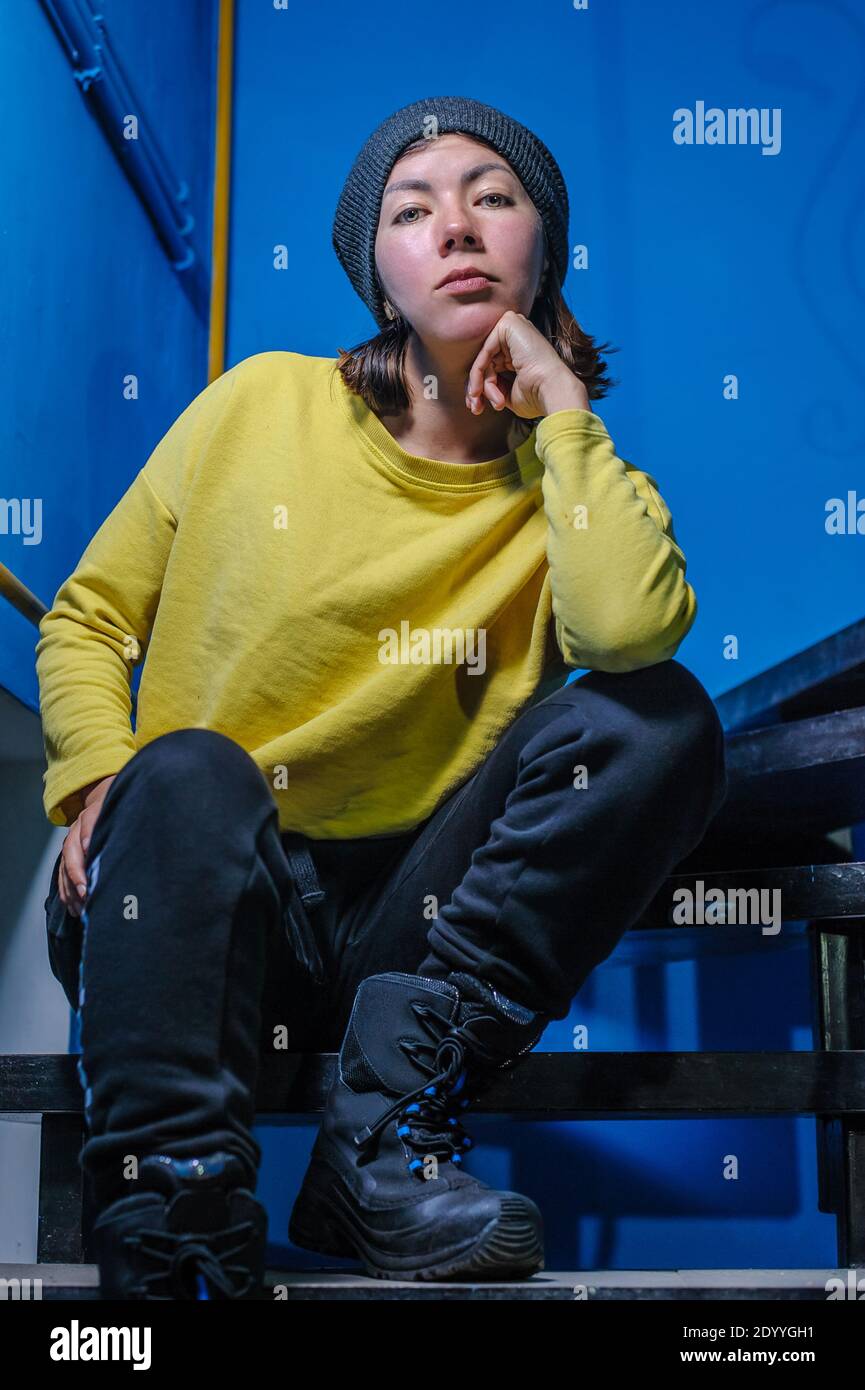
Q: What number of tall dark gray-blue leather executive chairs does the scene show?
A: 0